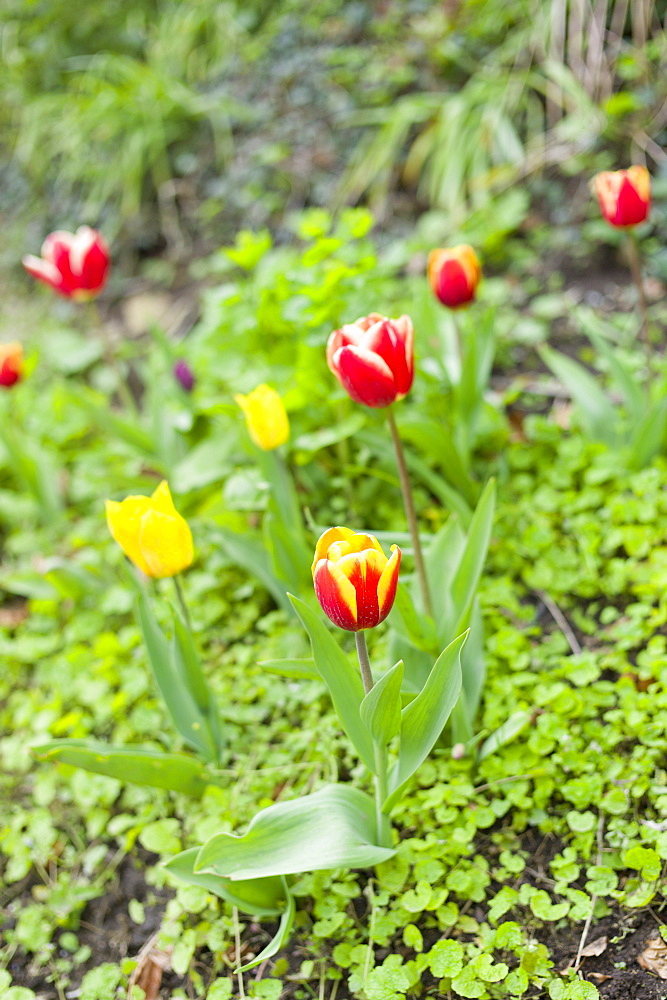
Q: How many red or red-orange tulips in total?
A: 6